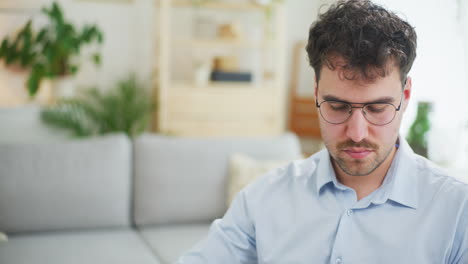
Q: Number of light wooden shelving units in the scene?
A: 1